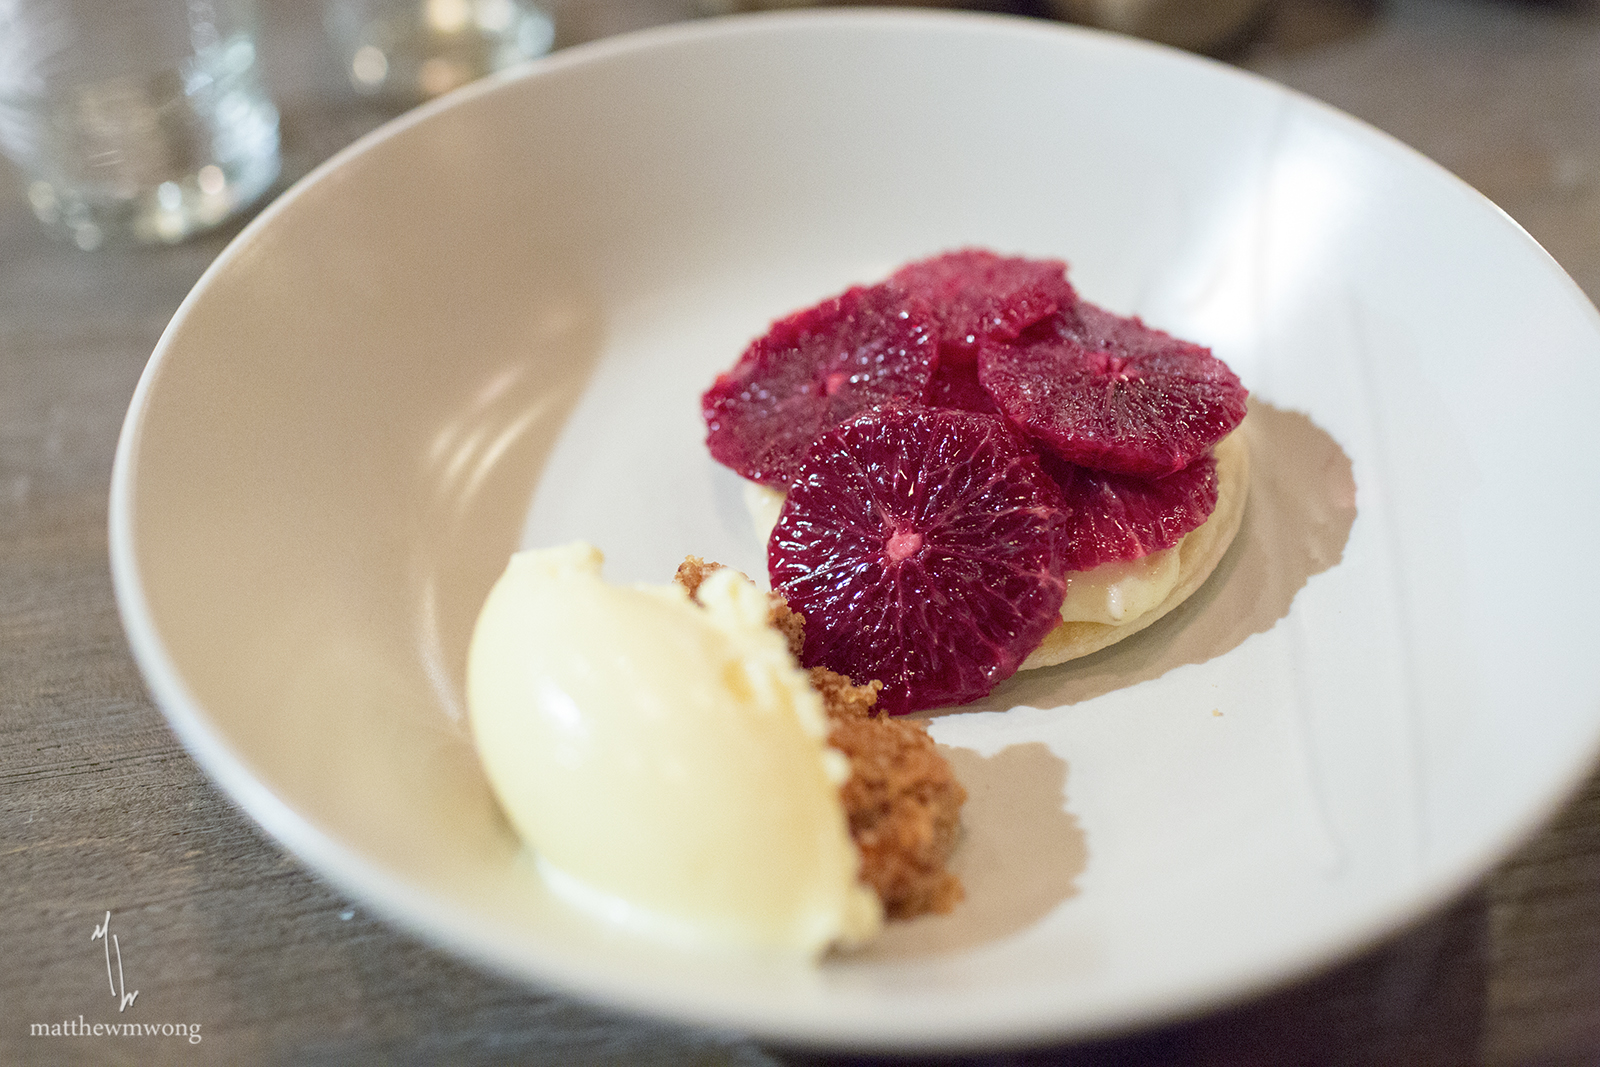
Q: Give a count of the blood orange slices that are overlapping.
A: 5